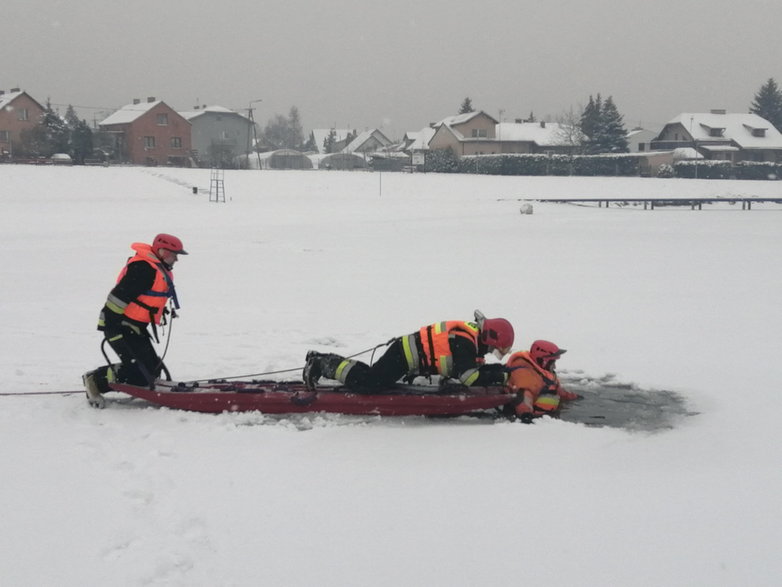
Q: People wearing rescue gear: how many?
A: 3